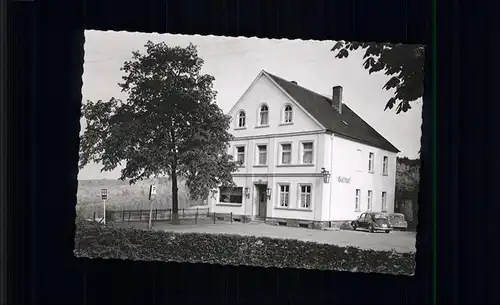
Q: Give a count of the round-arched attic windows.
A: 3